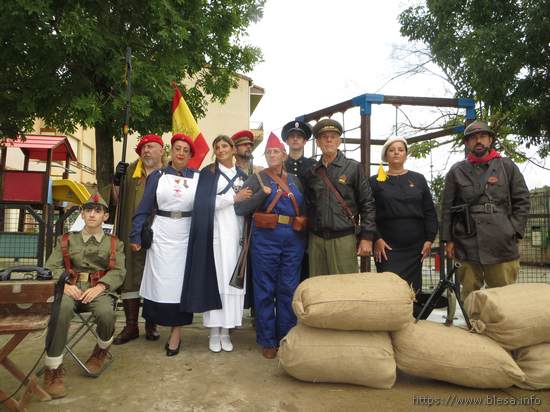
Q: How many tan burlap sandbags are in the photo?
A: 5